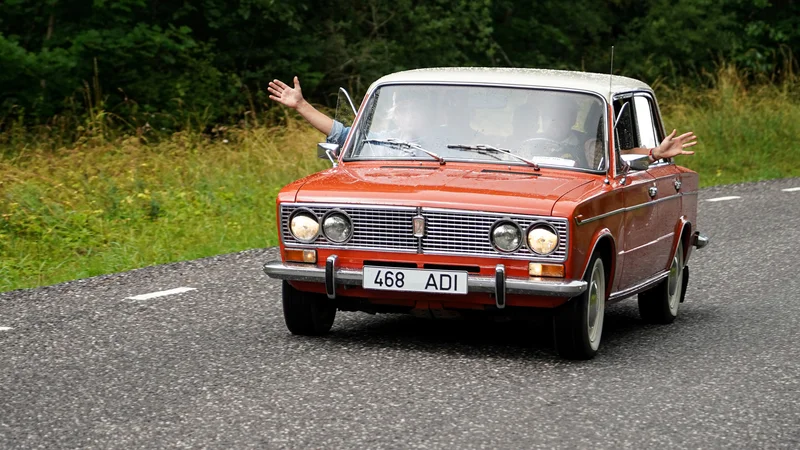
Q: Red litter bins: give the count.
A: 0